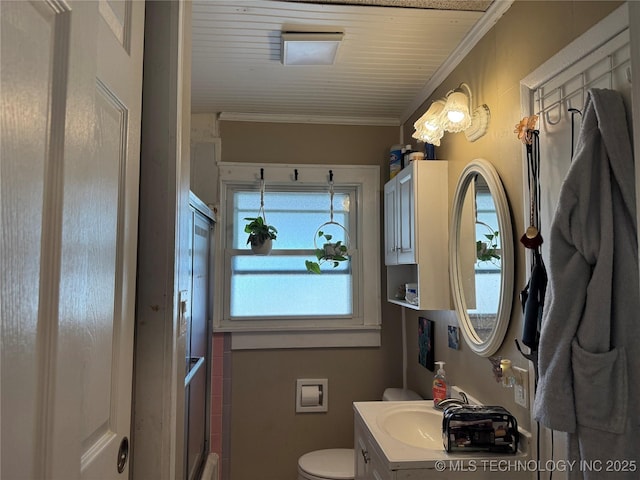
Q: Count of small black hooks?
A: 3